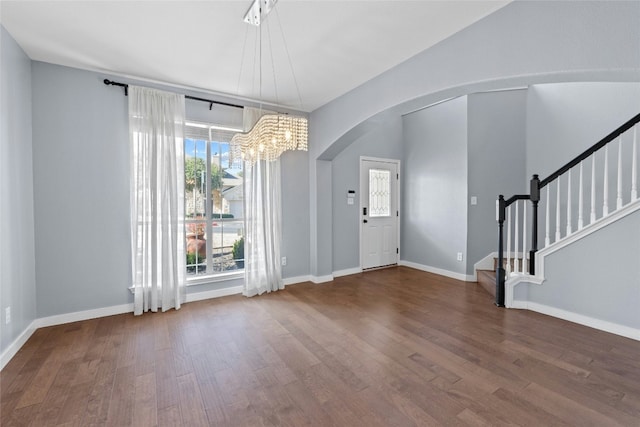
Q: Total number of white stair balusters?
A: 11